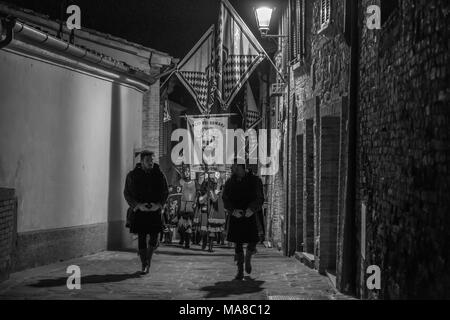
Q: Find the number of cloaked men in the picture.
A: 2